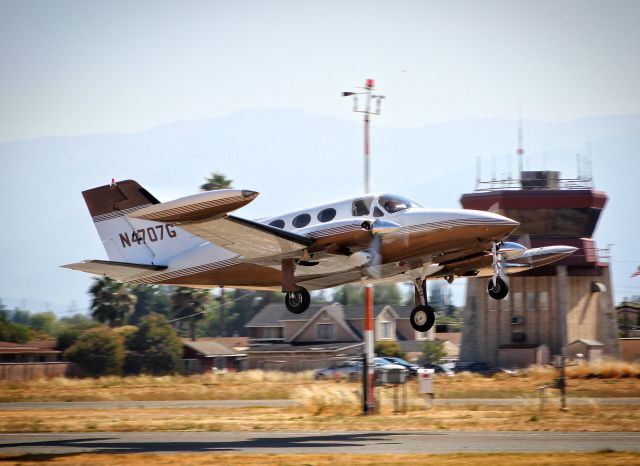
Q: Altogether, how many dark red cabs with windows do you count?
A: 1